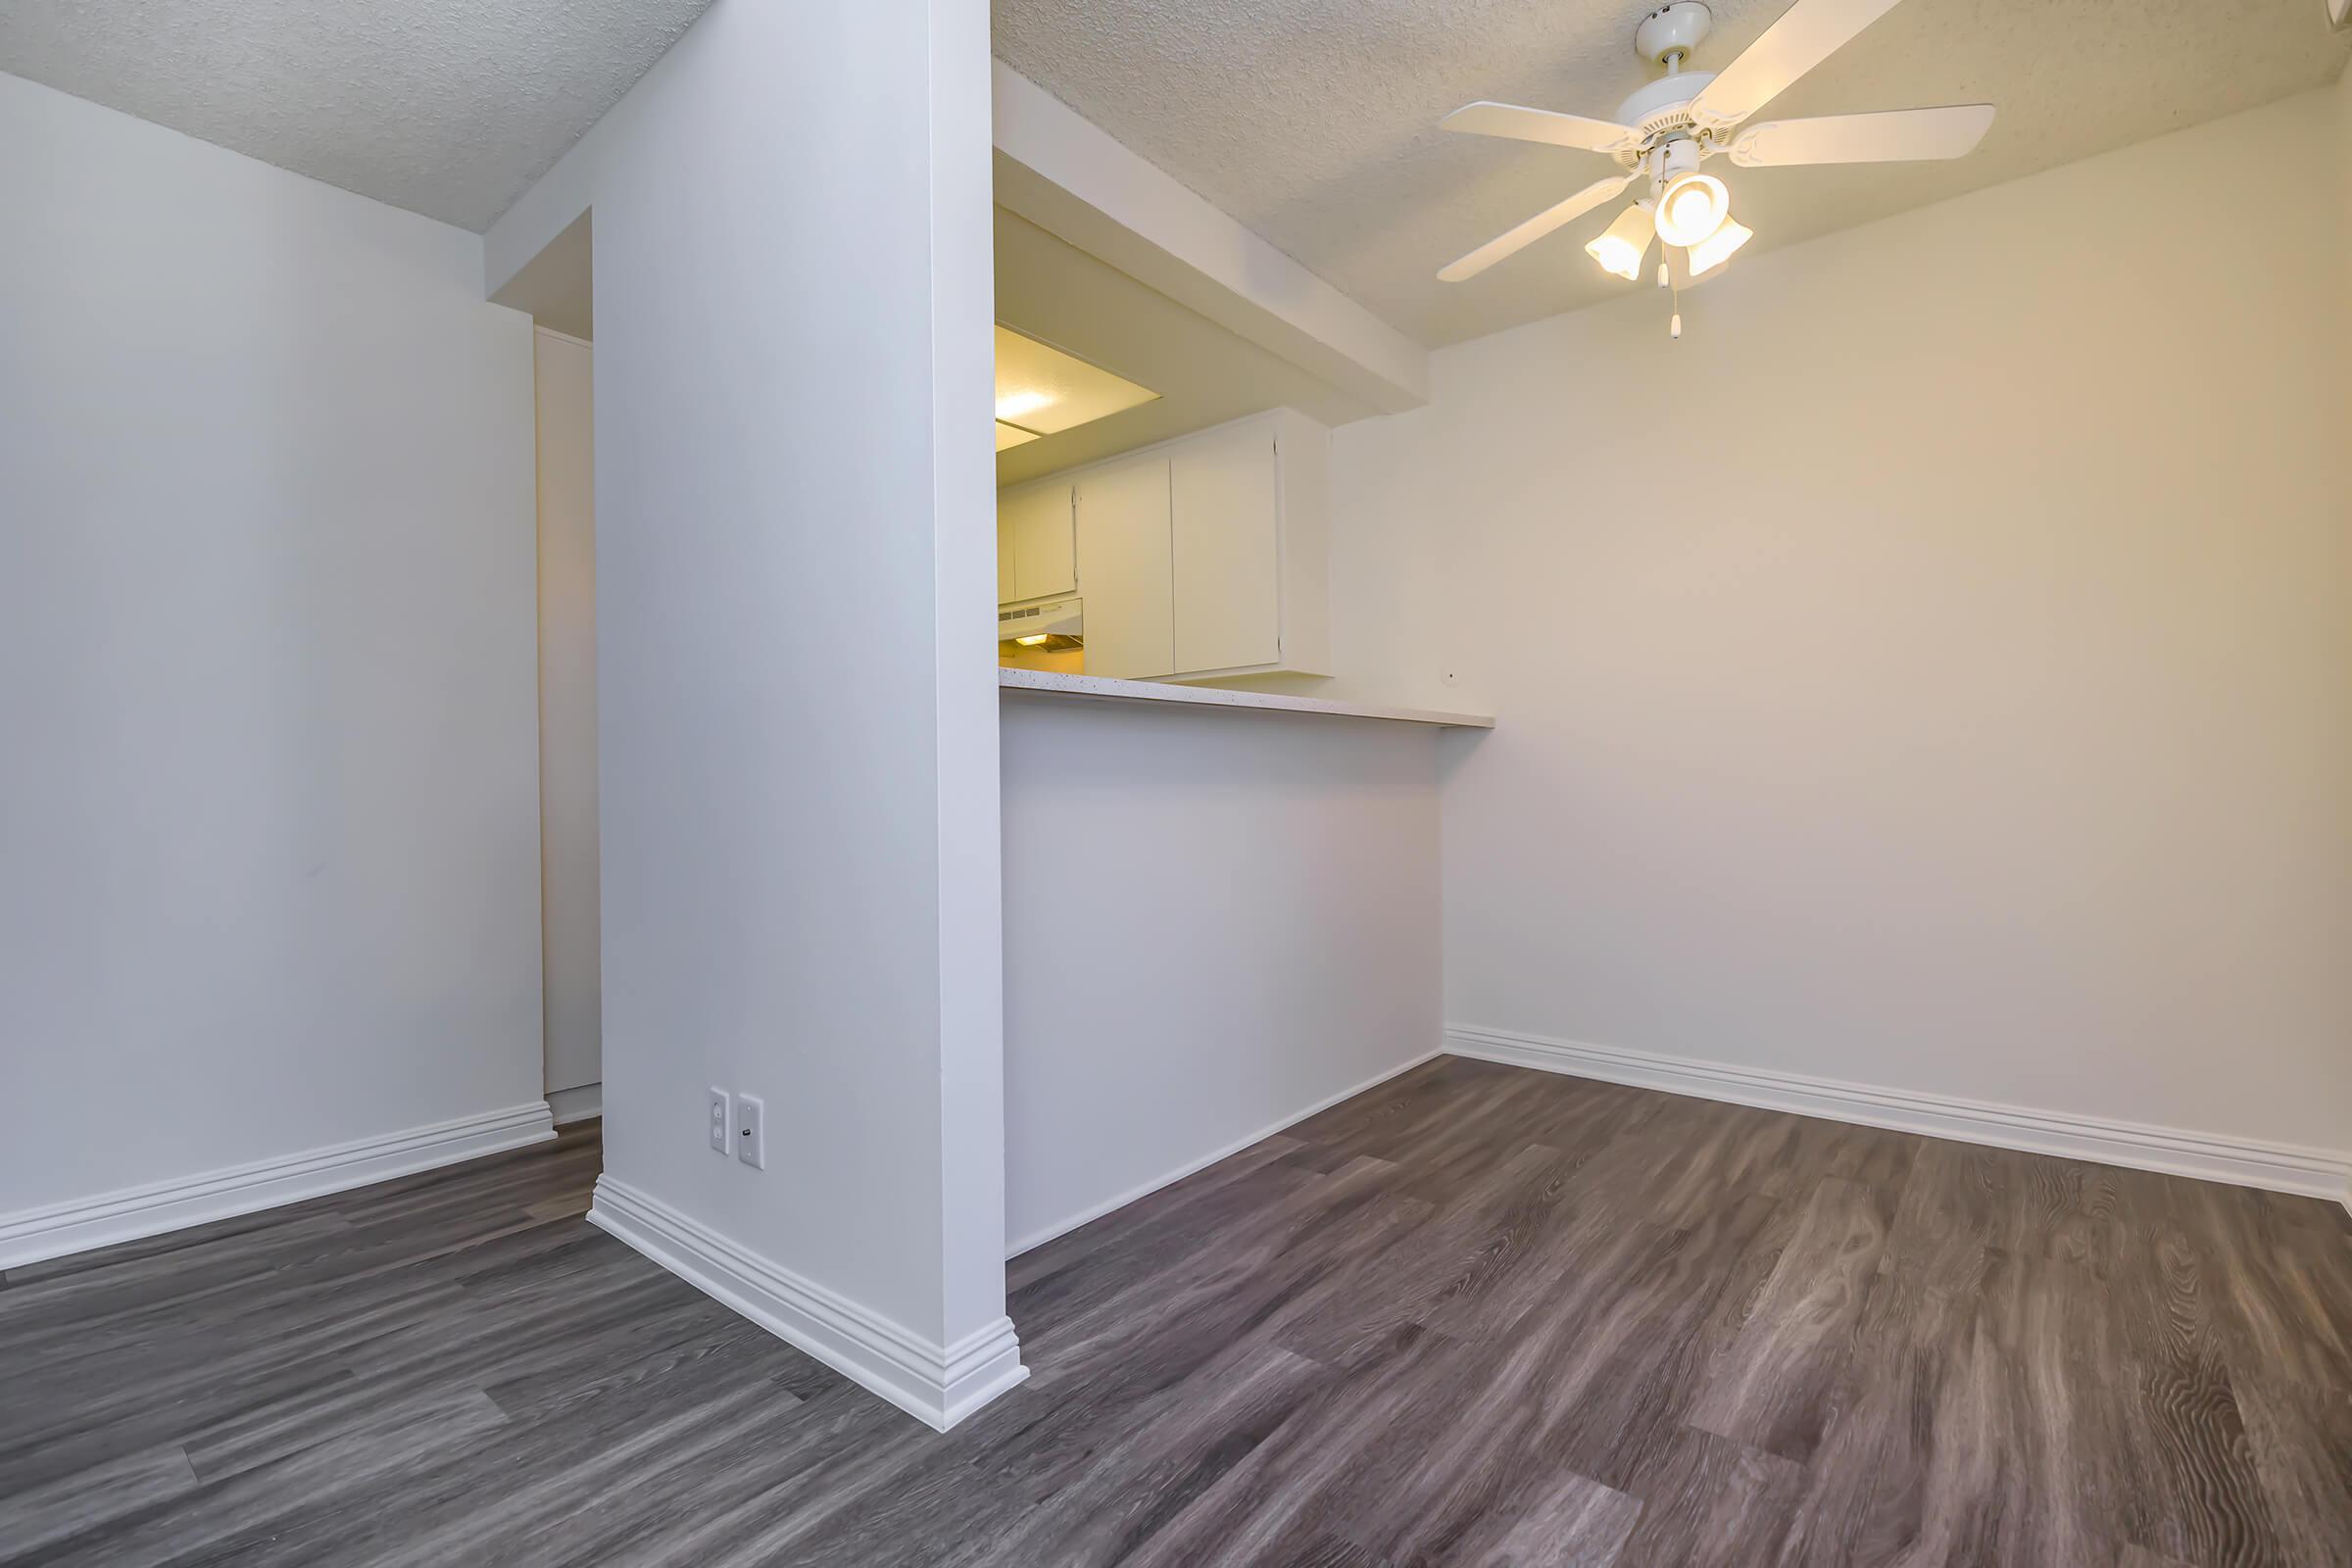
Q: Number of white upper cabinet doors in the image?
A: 4